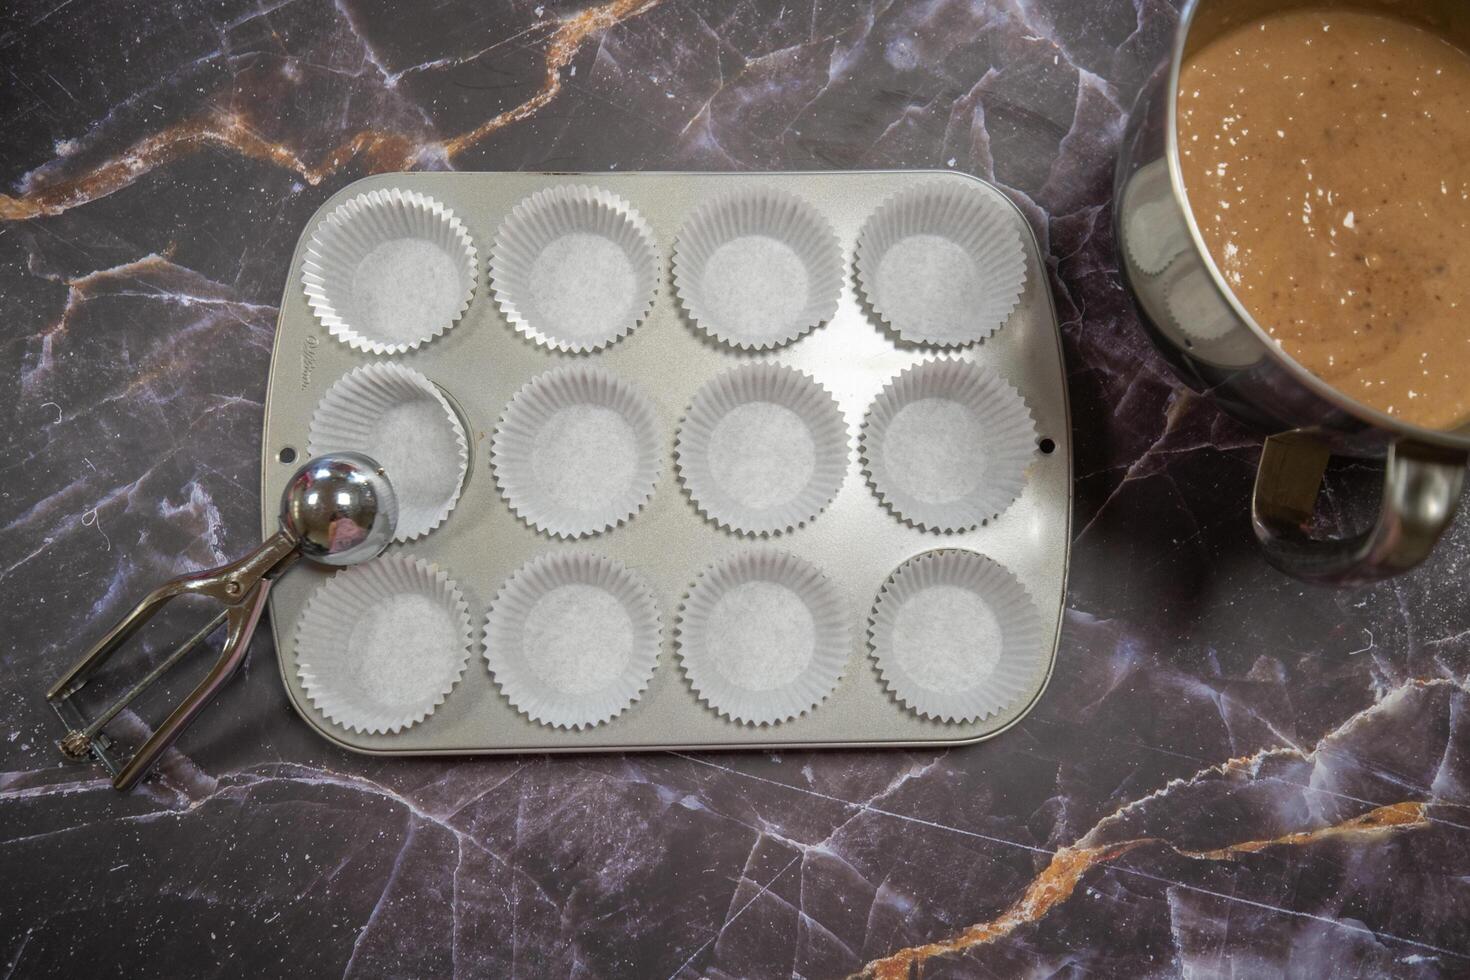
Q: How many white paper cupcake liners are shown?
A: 12